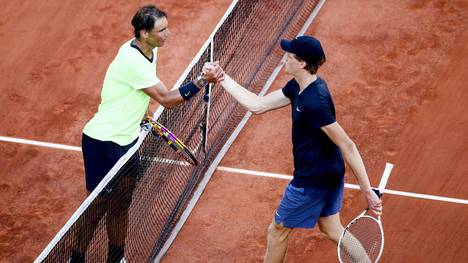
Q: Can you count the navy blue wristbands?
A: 1